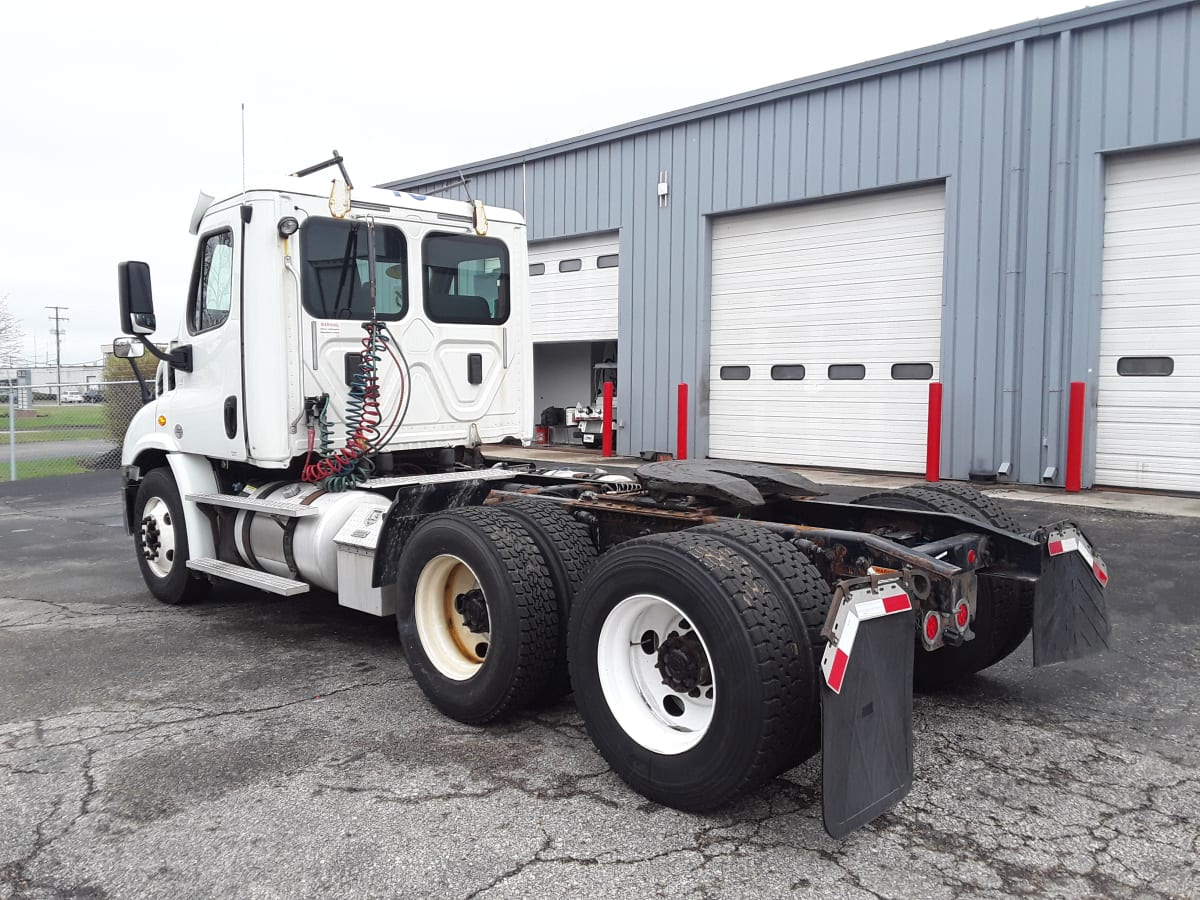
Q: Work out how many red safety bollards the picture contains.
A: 4